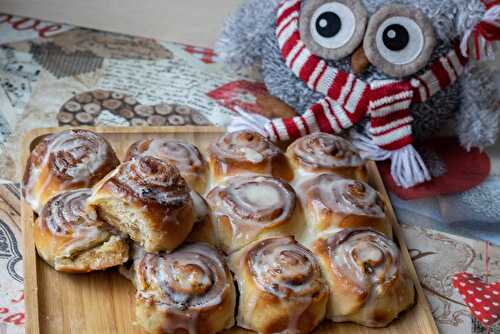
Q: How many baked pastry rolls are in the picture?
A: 12